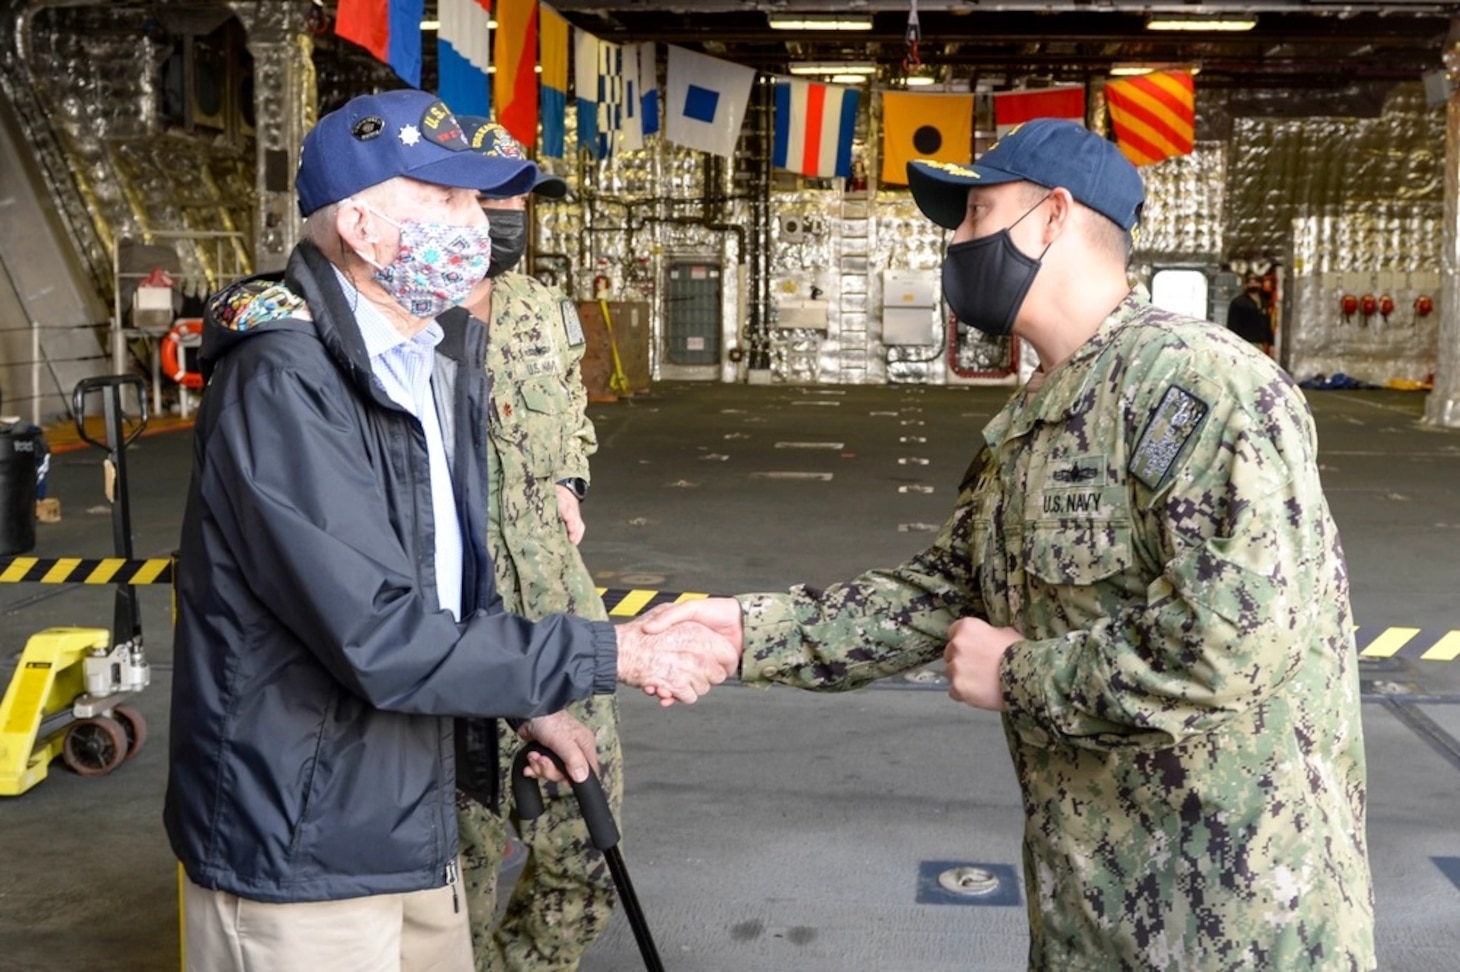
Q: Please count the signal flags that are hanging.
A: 13